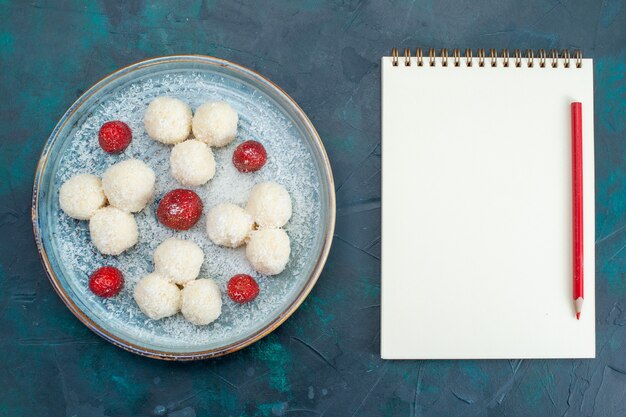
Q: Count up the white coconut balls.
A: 12